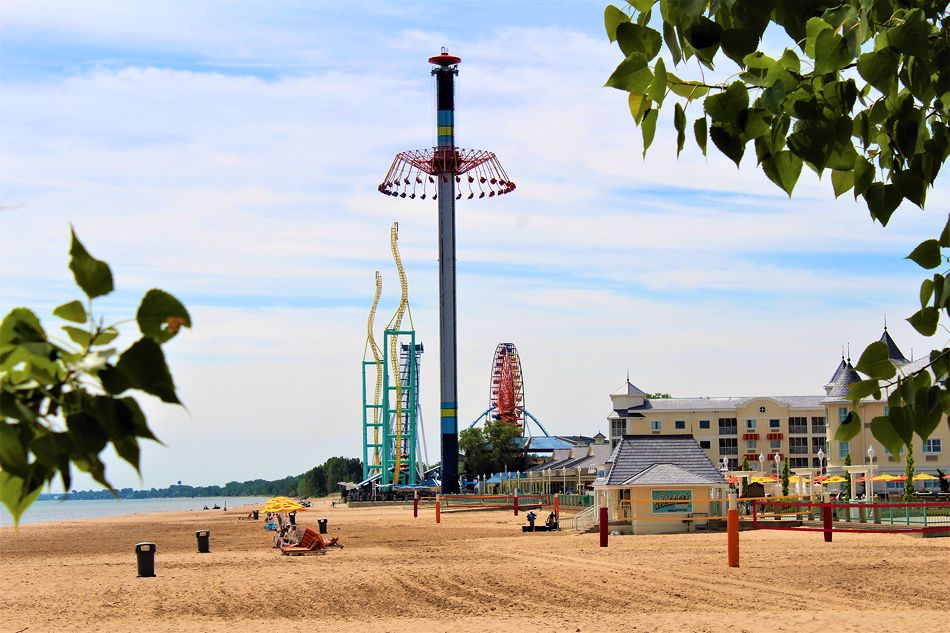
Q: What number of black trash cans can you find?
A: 5